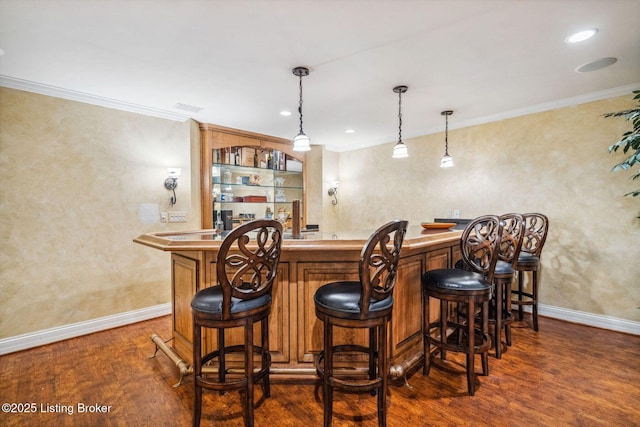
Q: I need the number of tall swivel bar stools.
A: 5